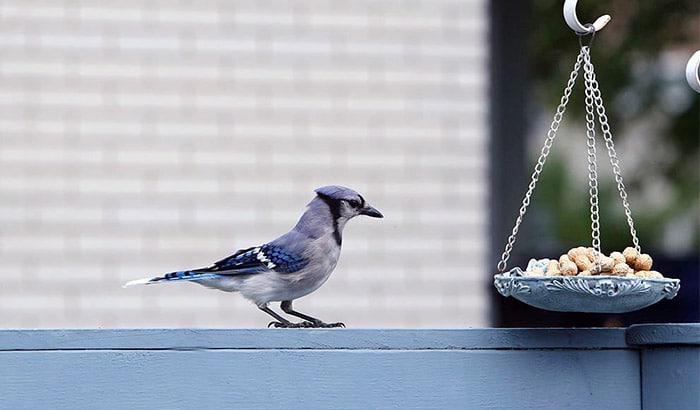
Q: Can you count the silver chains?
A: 3